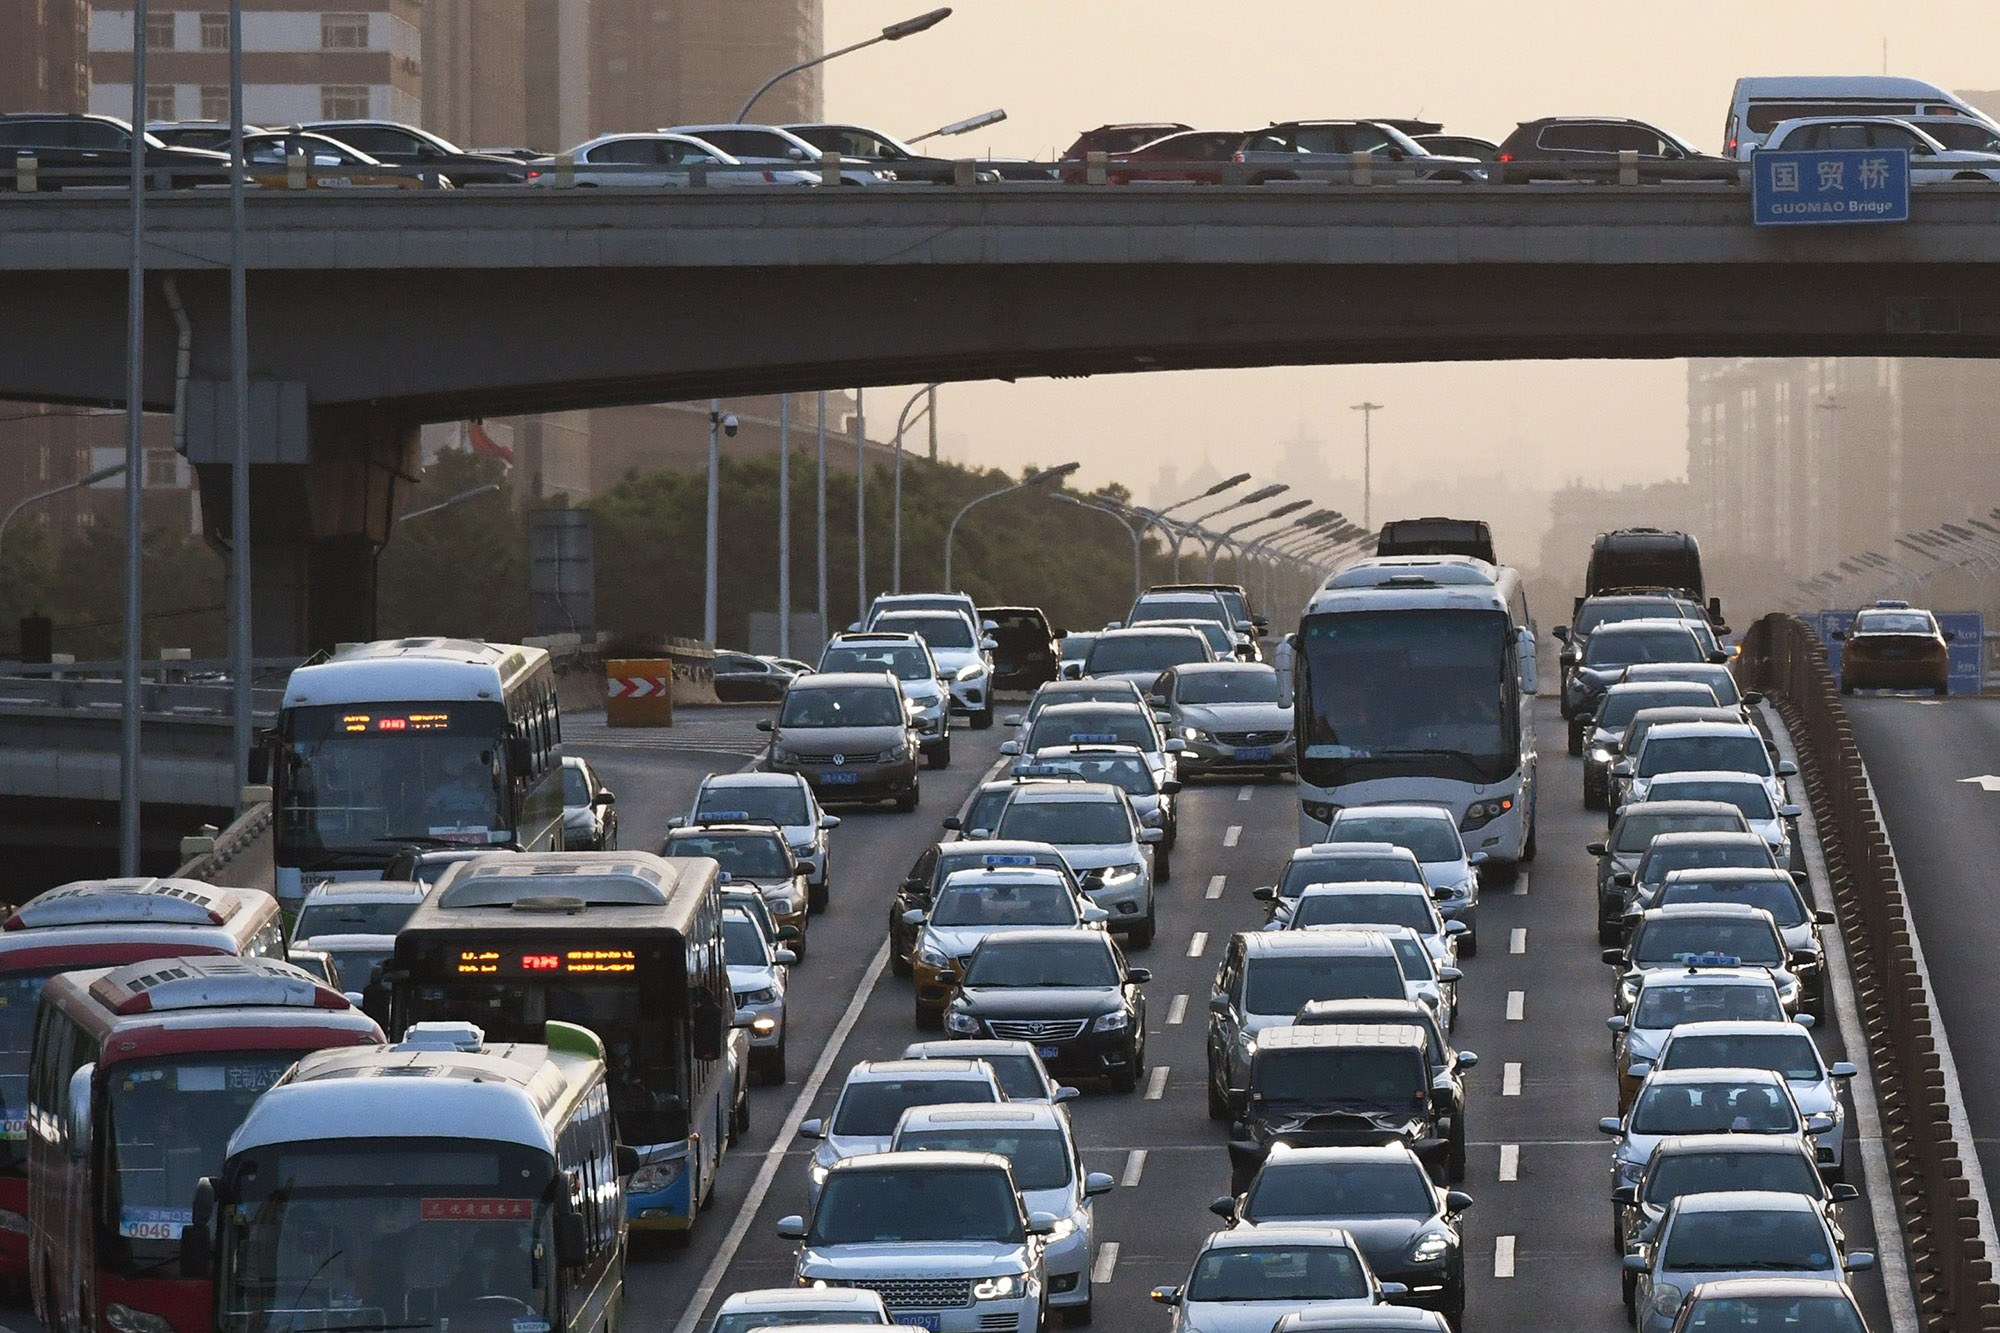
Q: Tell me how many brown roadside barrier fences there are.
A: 1